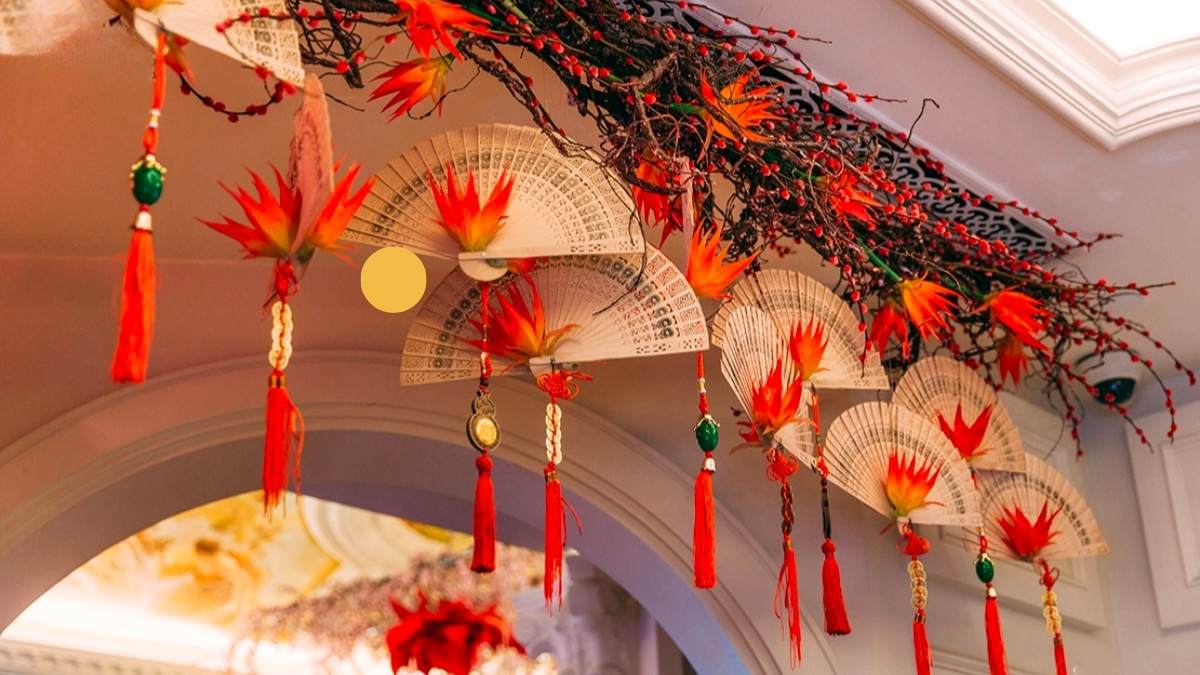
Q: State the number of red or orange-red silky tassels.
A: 10